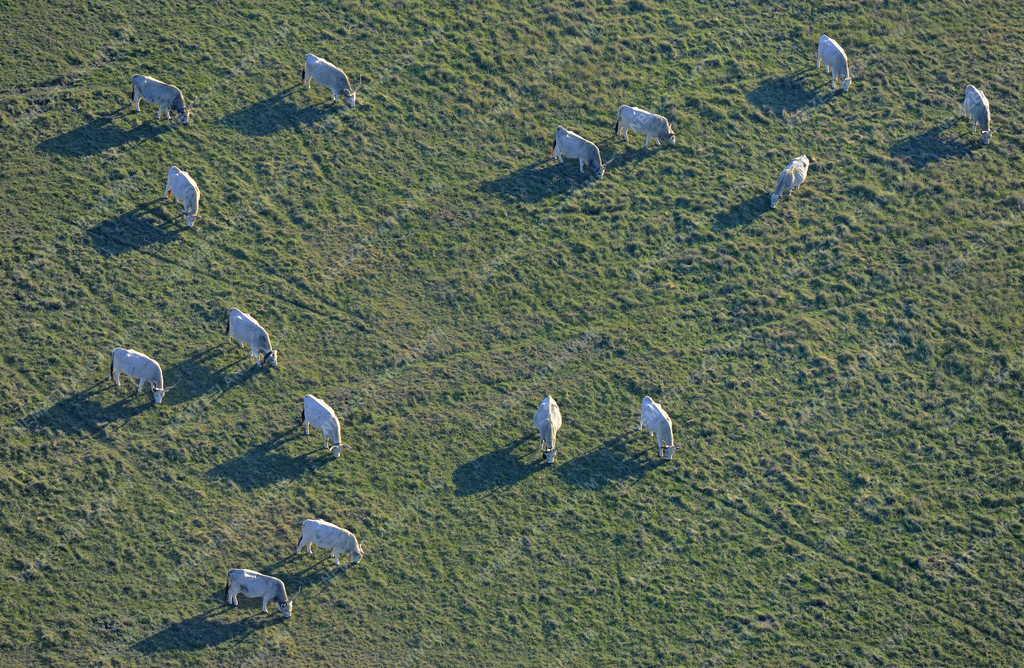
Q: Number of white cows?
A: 15